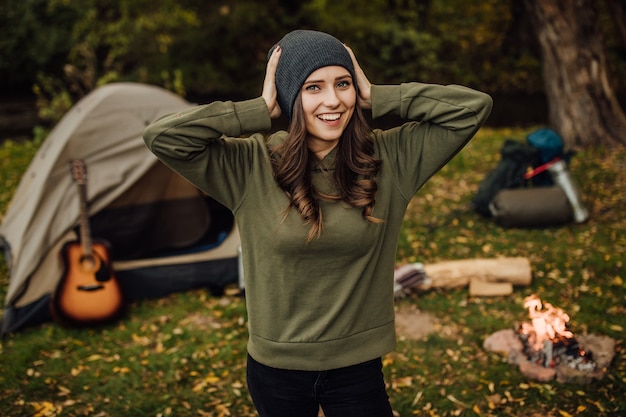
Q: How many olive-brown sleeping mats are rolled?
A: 1